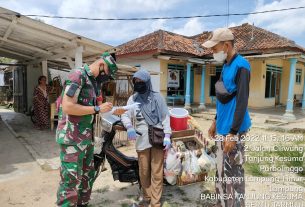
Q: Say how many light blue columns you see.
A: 4